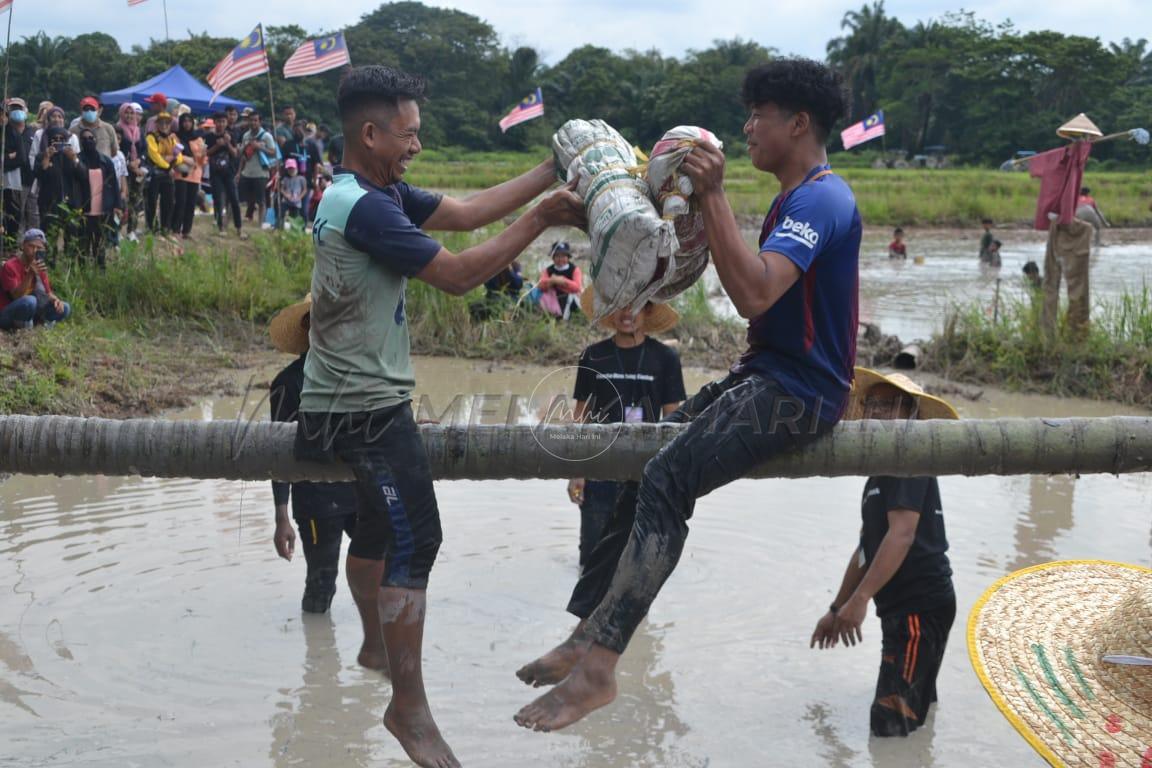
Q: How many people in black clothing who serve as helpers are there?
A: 3